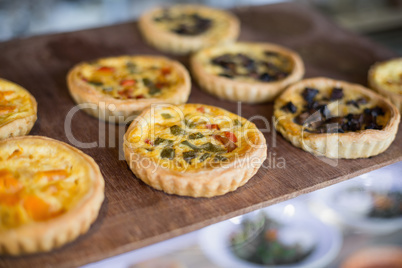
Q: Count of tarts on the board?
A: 8